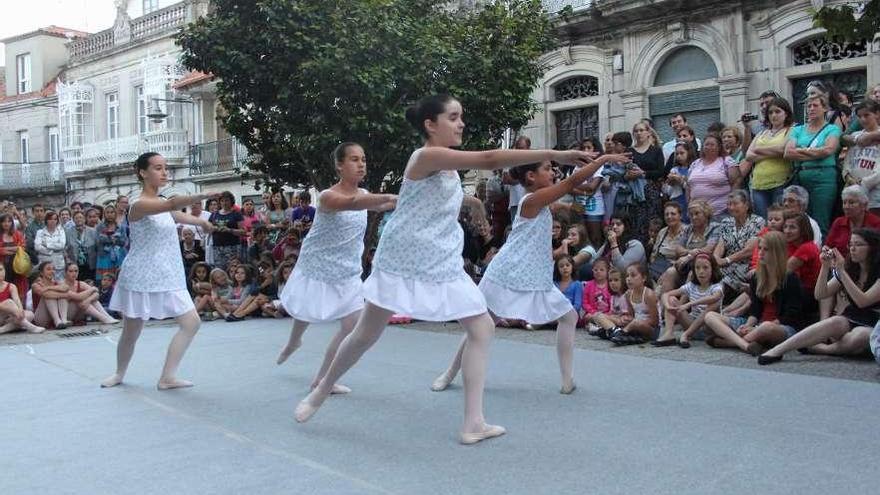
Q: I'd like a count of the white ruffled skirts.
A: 4